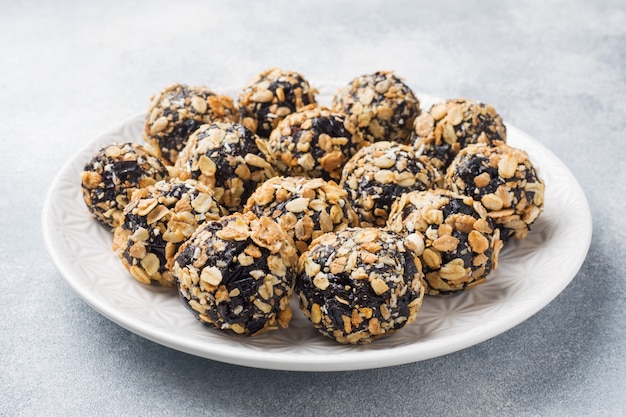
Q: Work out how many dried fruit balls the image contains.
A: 14